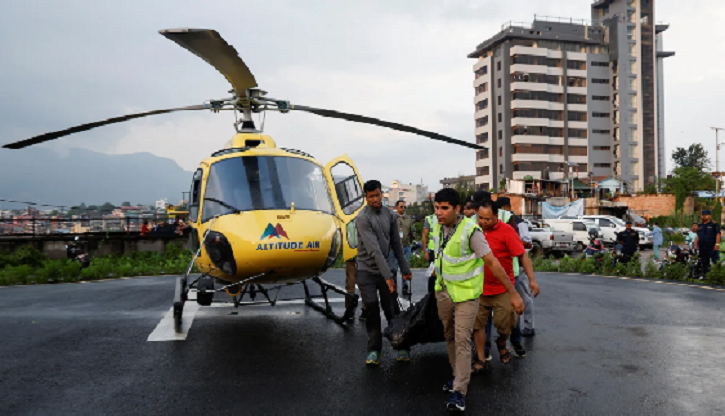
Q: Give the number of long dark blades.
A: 3